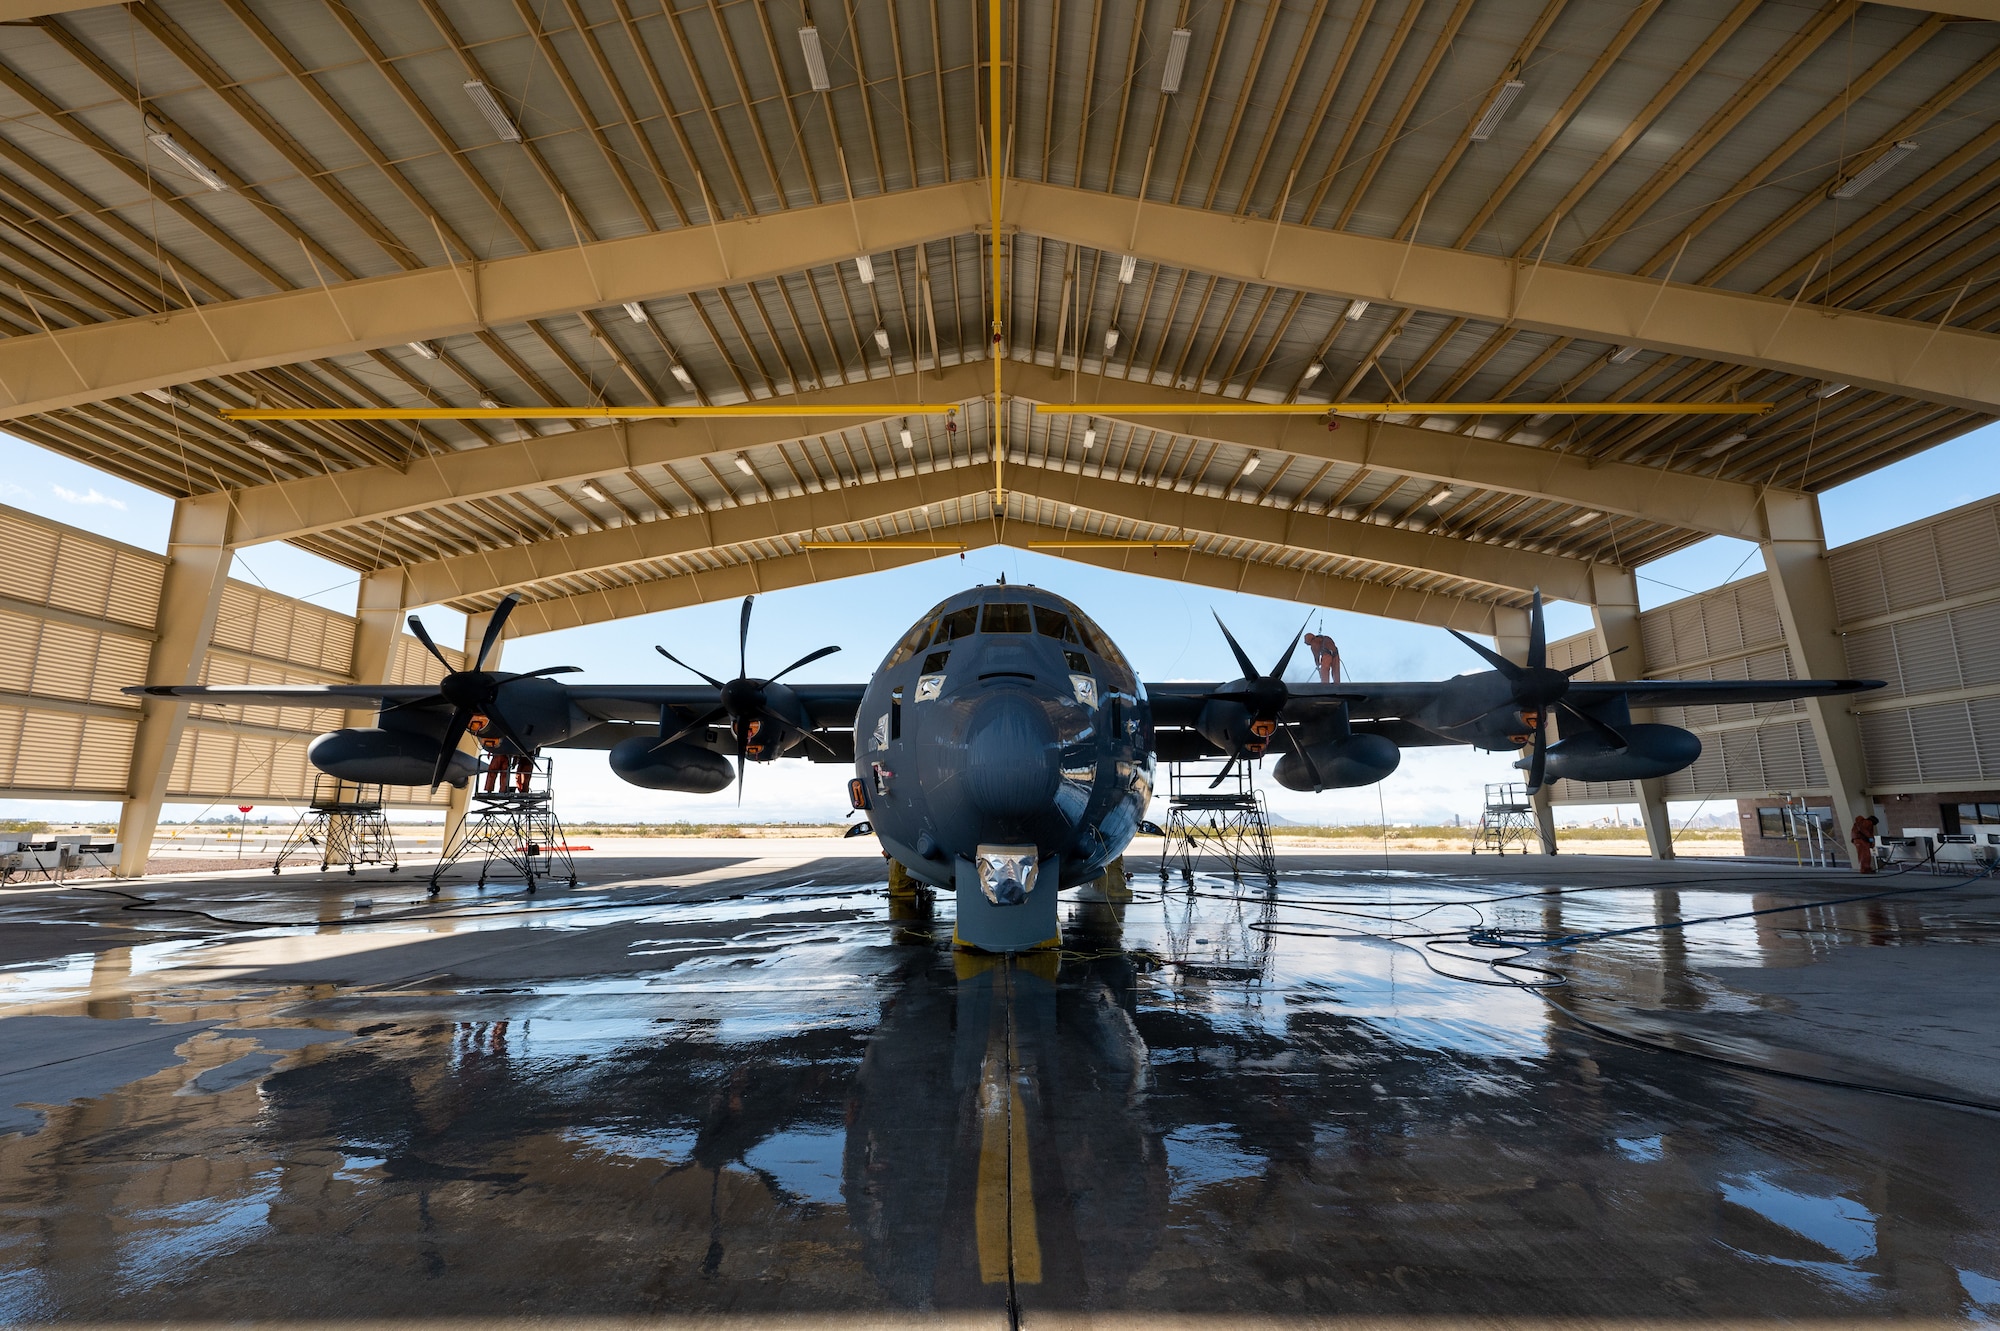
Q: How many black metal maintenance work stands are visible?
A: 4